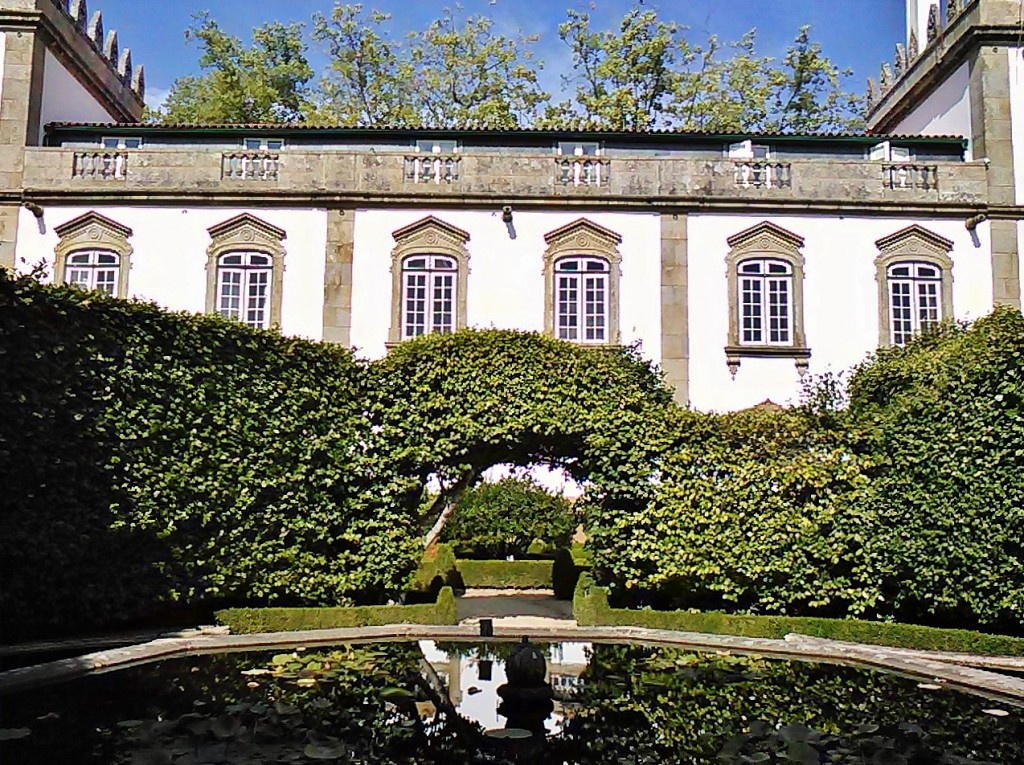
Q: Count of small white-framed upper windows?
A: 6